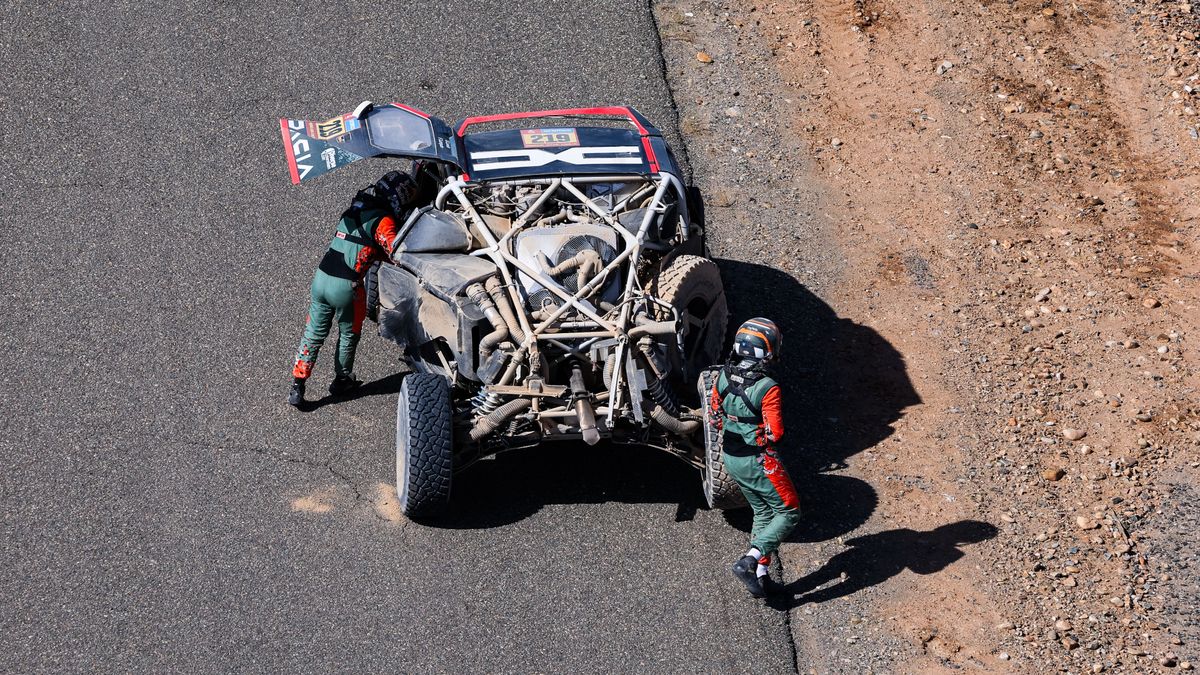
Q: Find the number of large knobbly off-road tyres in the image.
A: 4